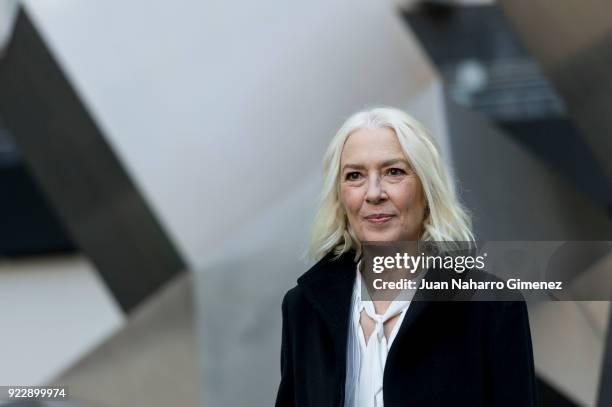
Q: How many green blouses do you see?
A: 0